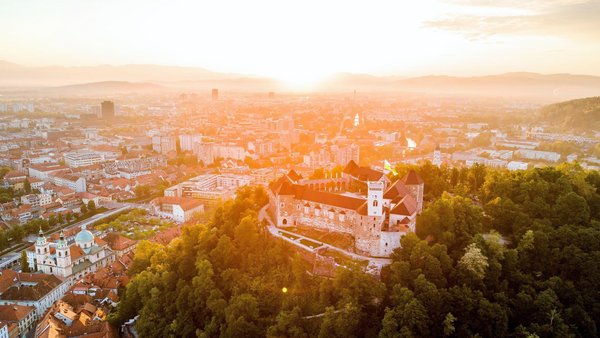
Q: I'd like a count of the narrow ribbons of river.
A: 1